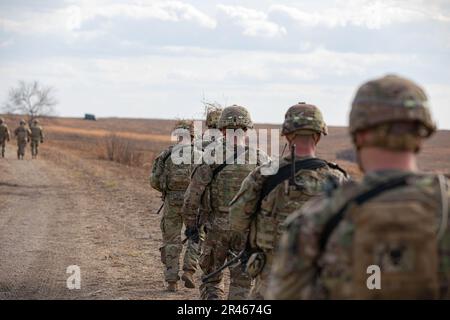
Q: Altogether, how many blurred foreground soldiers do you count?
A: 1